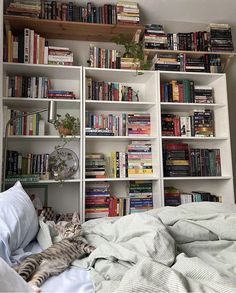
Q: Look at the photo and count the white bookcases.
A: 3